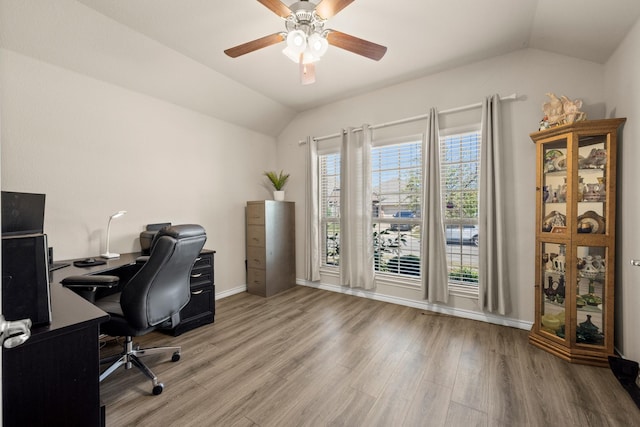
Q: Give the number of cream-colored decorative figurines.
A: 2